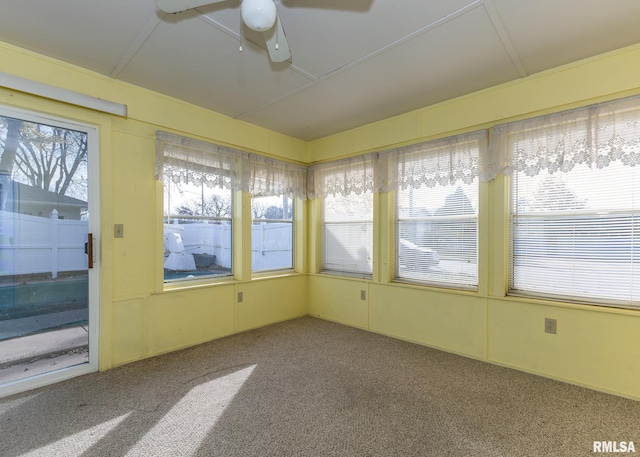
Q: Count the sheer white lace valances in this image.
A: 5